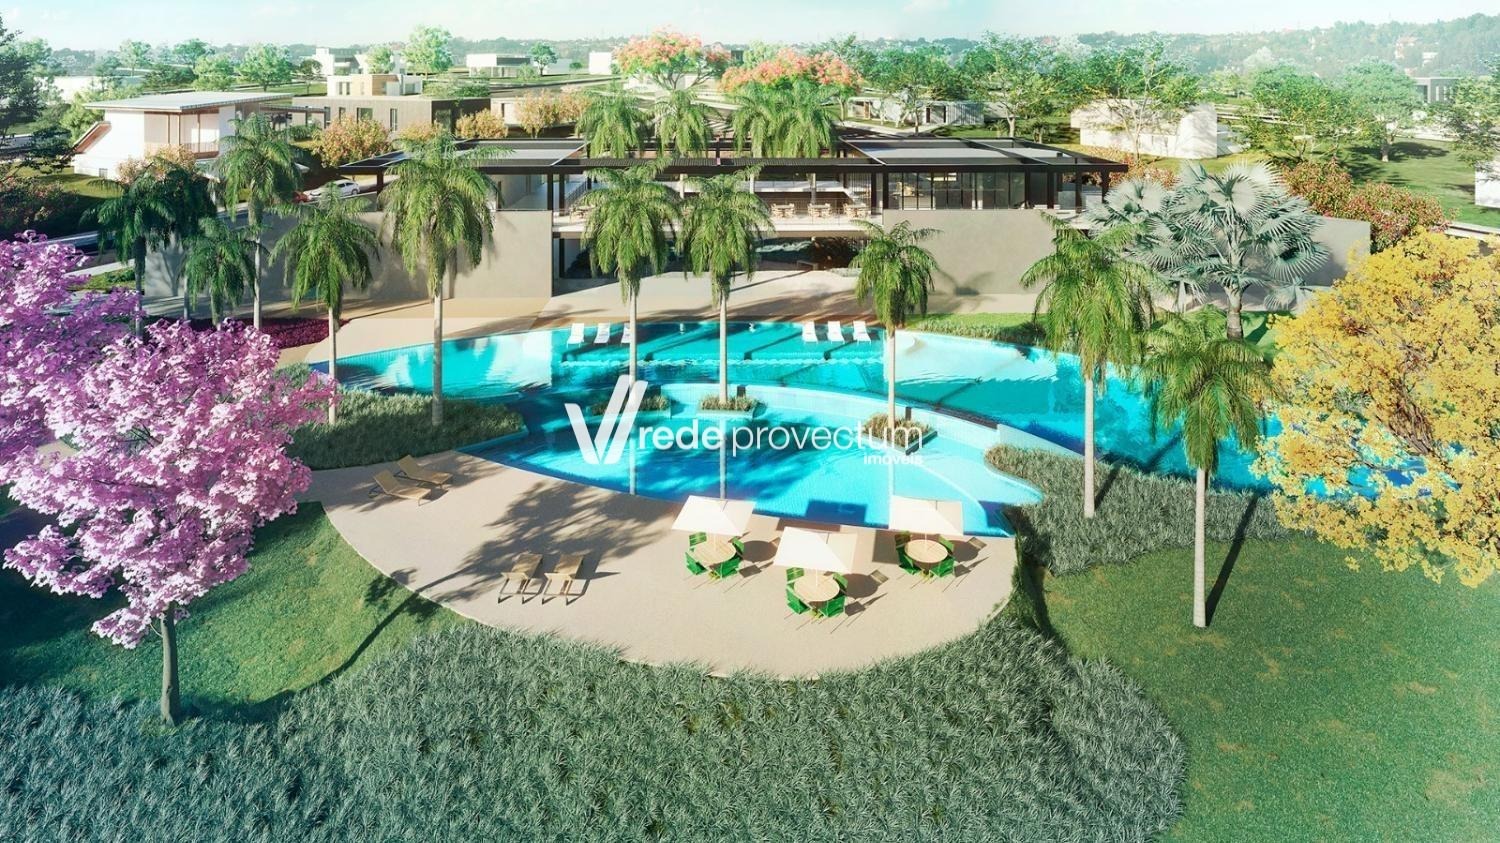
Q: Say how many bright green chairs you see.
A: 12